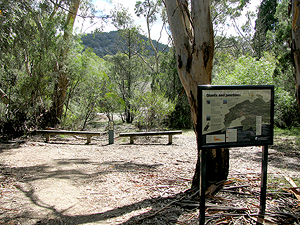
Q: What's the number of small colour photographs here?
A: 3